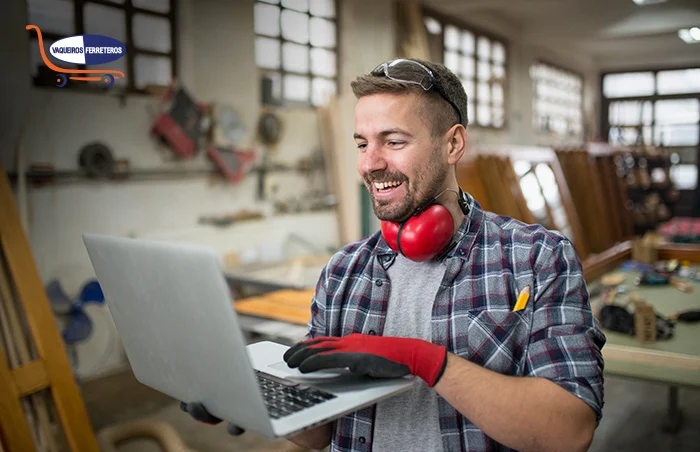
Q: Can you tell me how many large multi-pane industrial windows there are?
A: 5